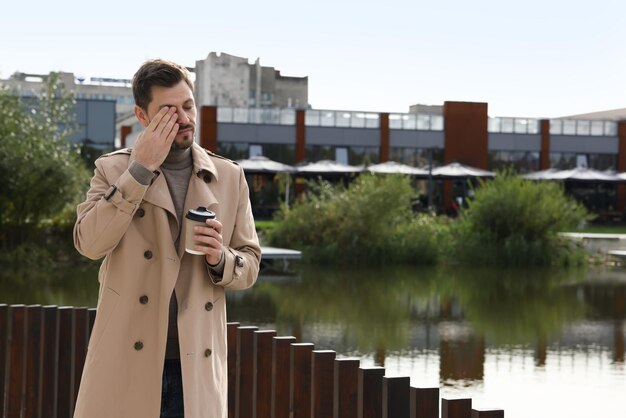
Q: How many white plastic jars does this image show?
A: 0